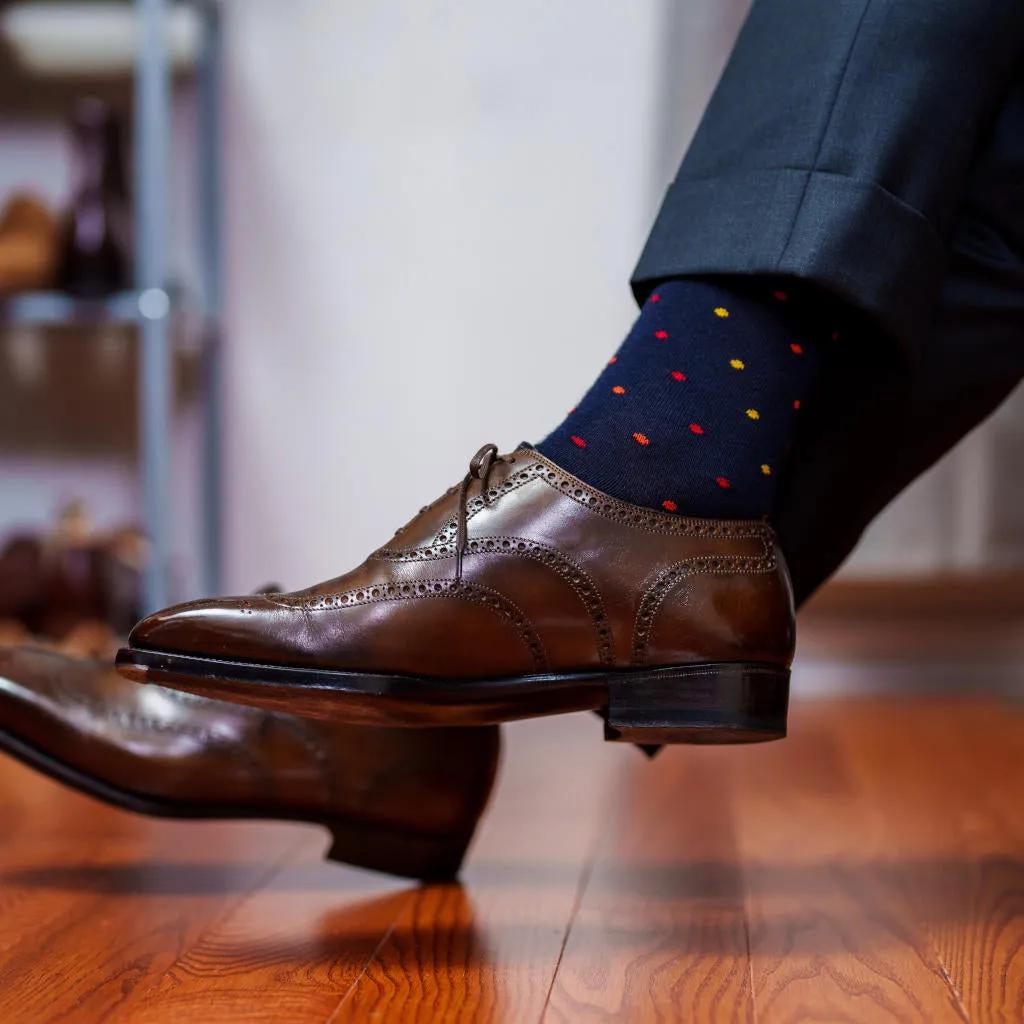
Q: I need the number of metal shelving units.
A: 1